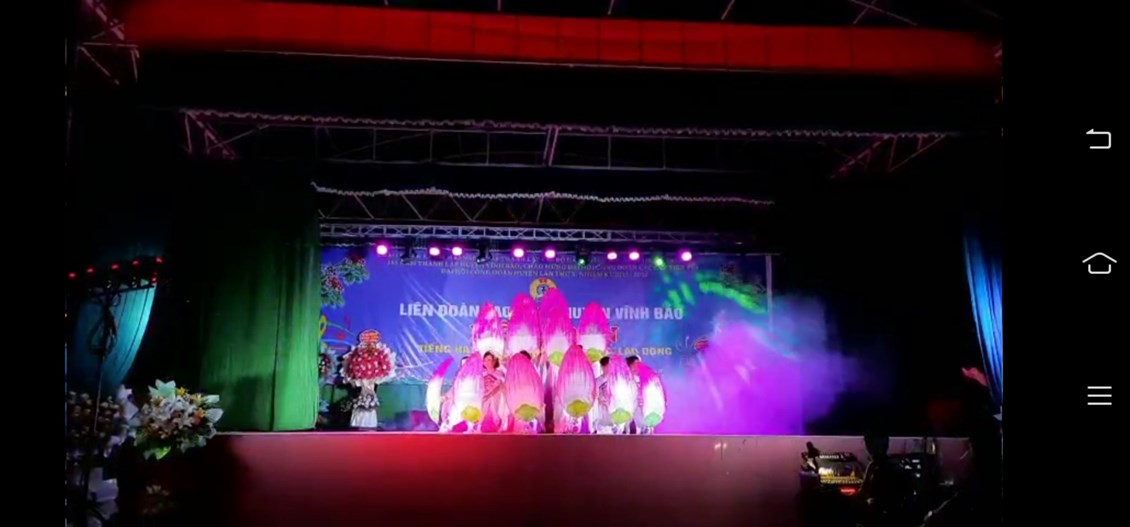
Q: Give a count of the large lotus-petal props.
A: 10